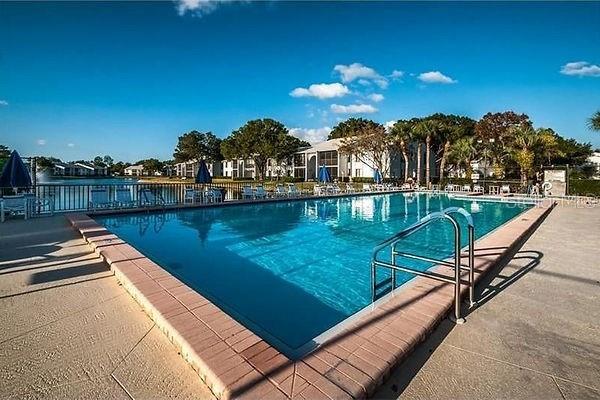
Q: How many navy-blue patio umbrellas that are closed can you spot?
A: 4